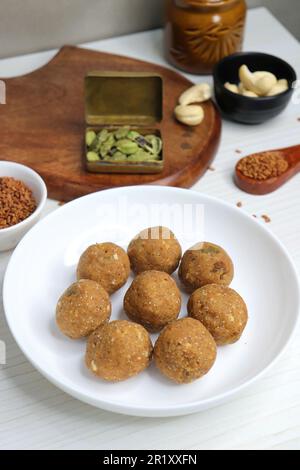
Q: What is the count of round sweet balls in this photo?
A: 8